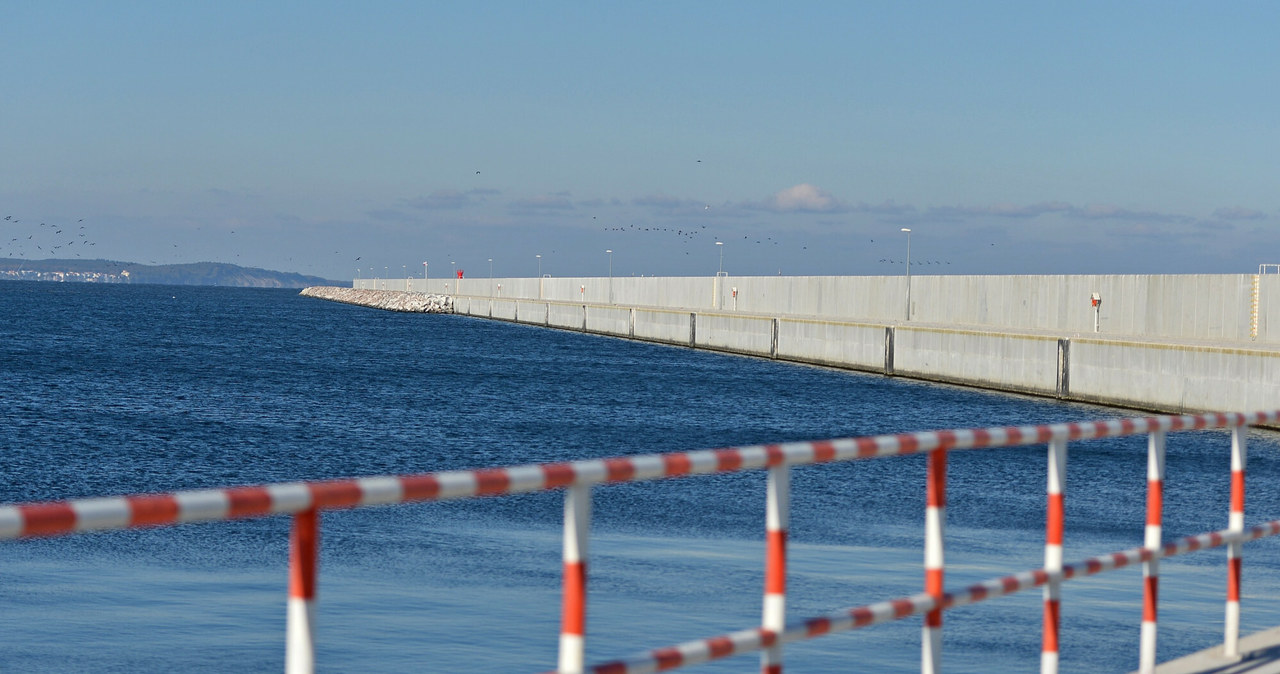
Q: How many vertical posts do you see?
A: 7